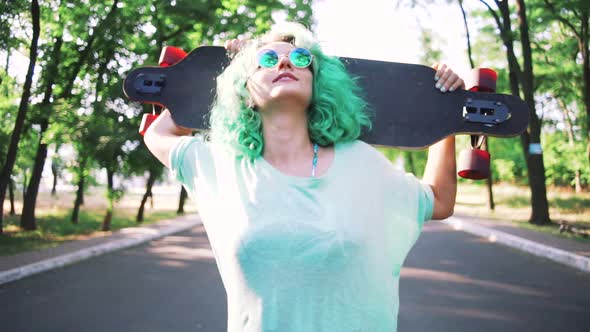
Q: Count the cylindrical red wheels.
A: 4